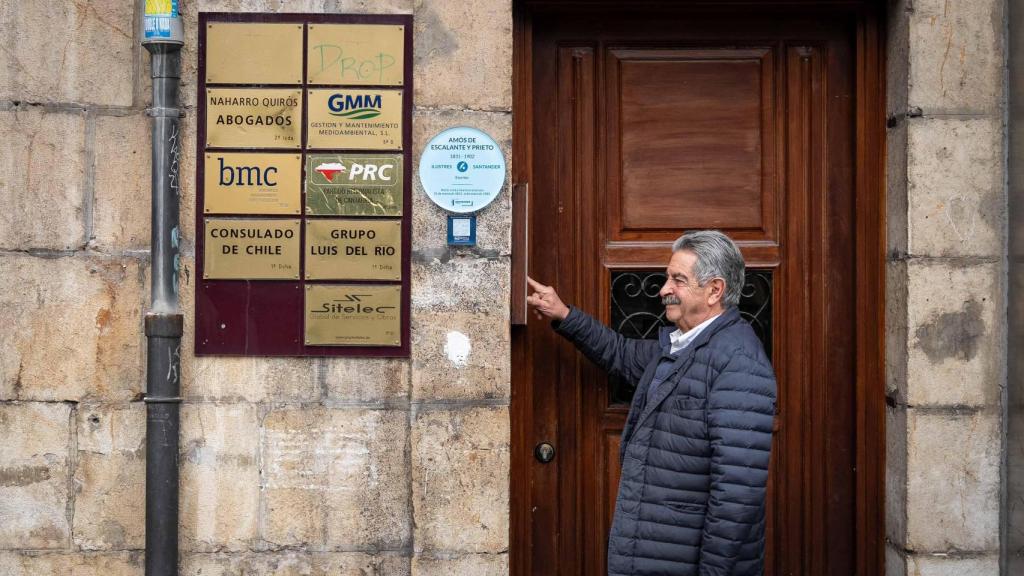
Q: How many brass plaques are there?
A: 9